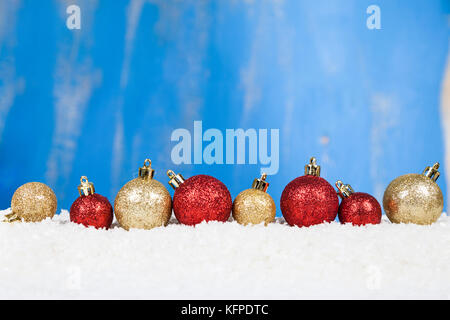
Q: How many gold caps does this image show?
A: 8